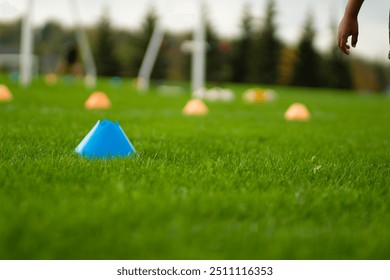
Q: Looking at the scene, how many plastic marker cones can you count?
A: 5